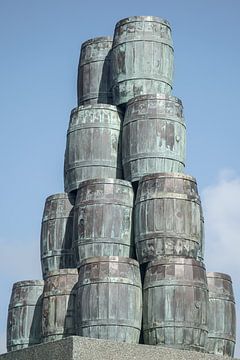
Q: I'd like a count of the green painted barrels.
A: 12